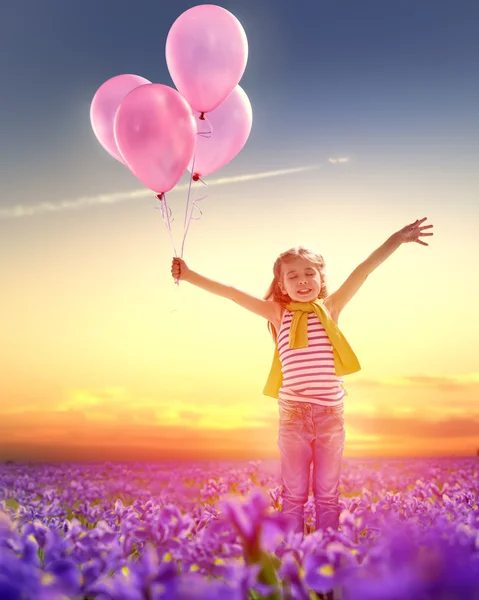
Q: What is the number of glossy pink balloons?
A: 4